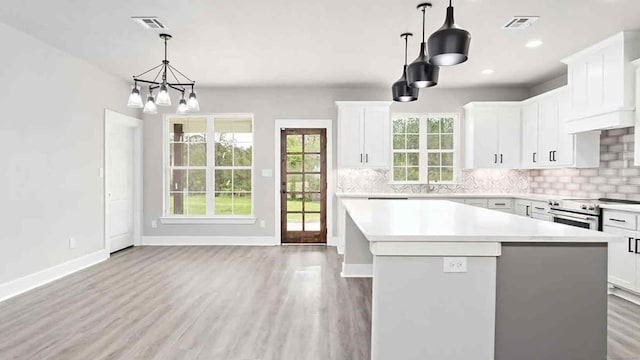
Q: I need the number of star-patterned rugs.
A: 0